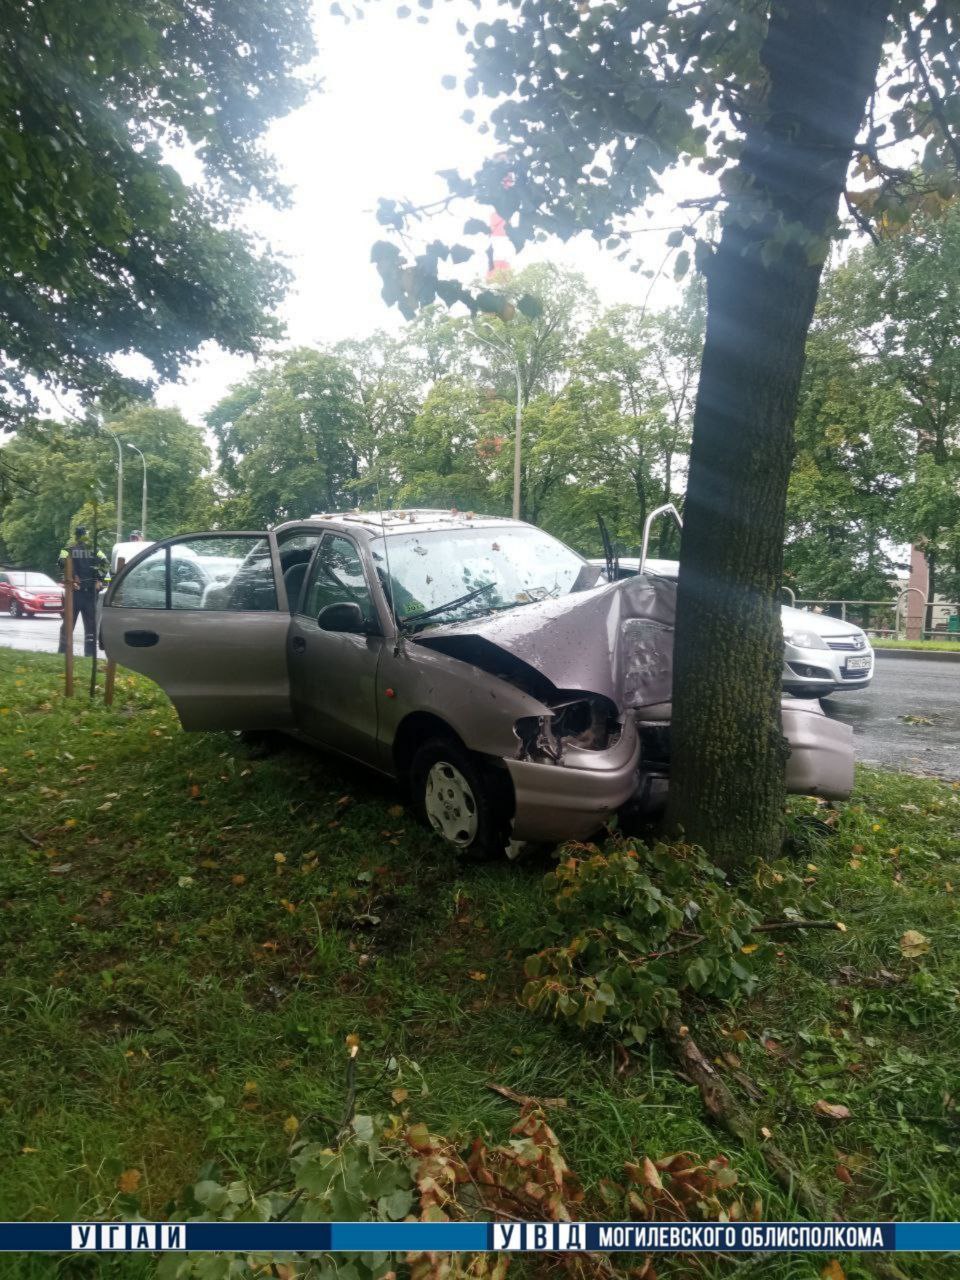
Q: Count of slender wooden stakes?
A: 2